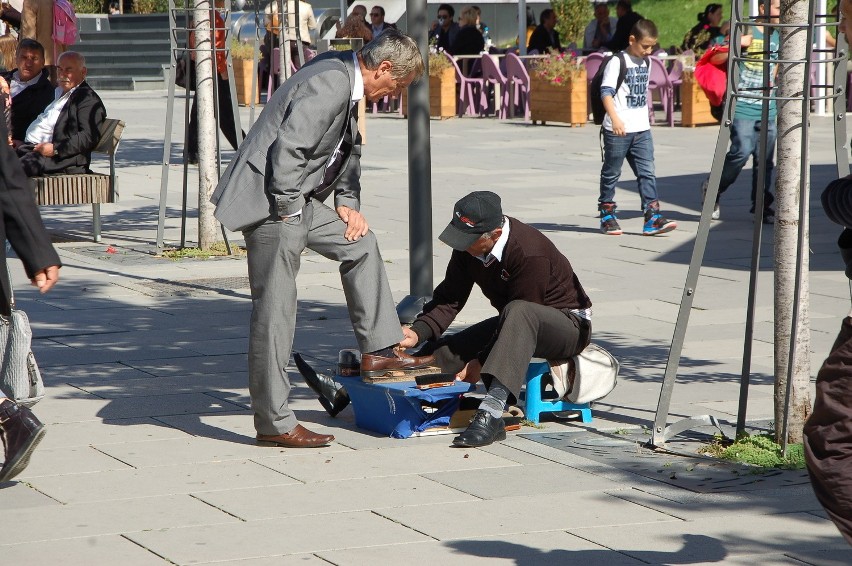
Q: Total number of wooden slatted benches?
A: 1